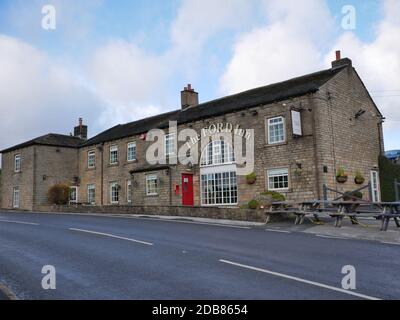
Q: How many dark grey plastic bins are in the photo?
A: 0